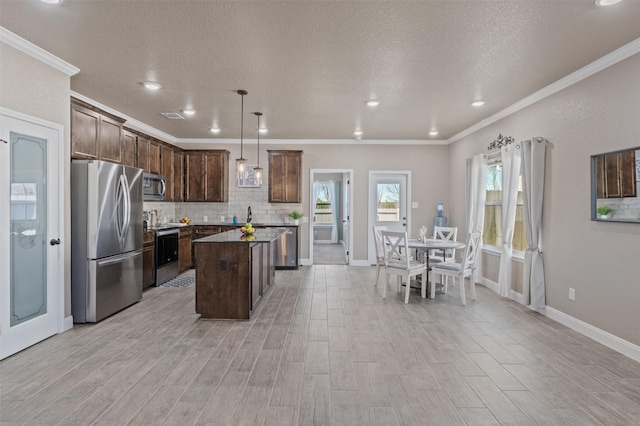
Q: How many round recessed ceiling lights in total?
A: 10